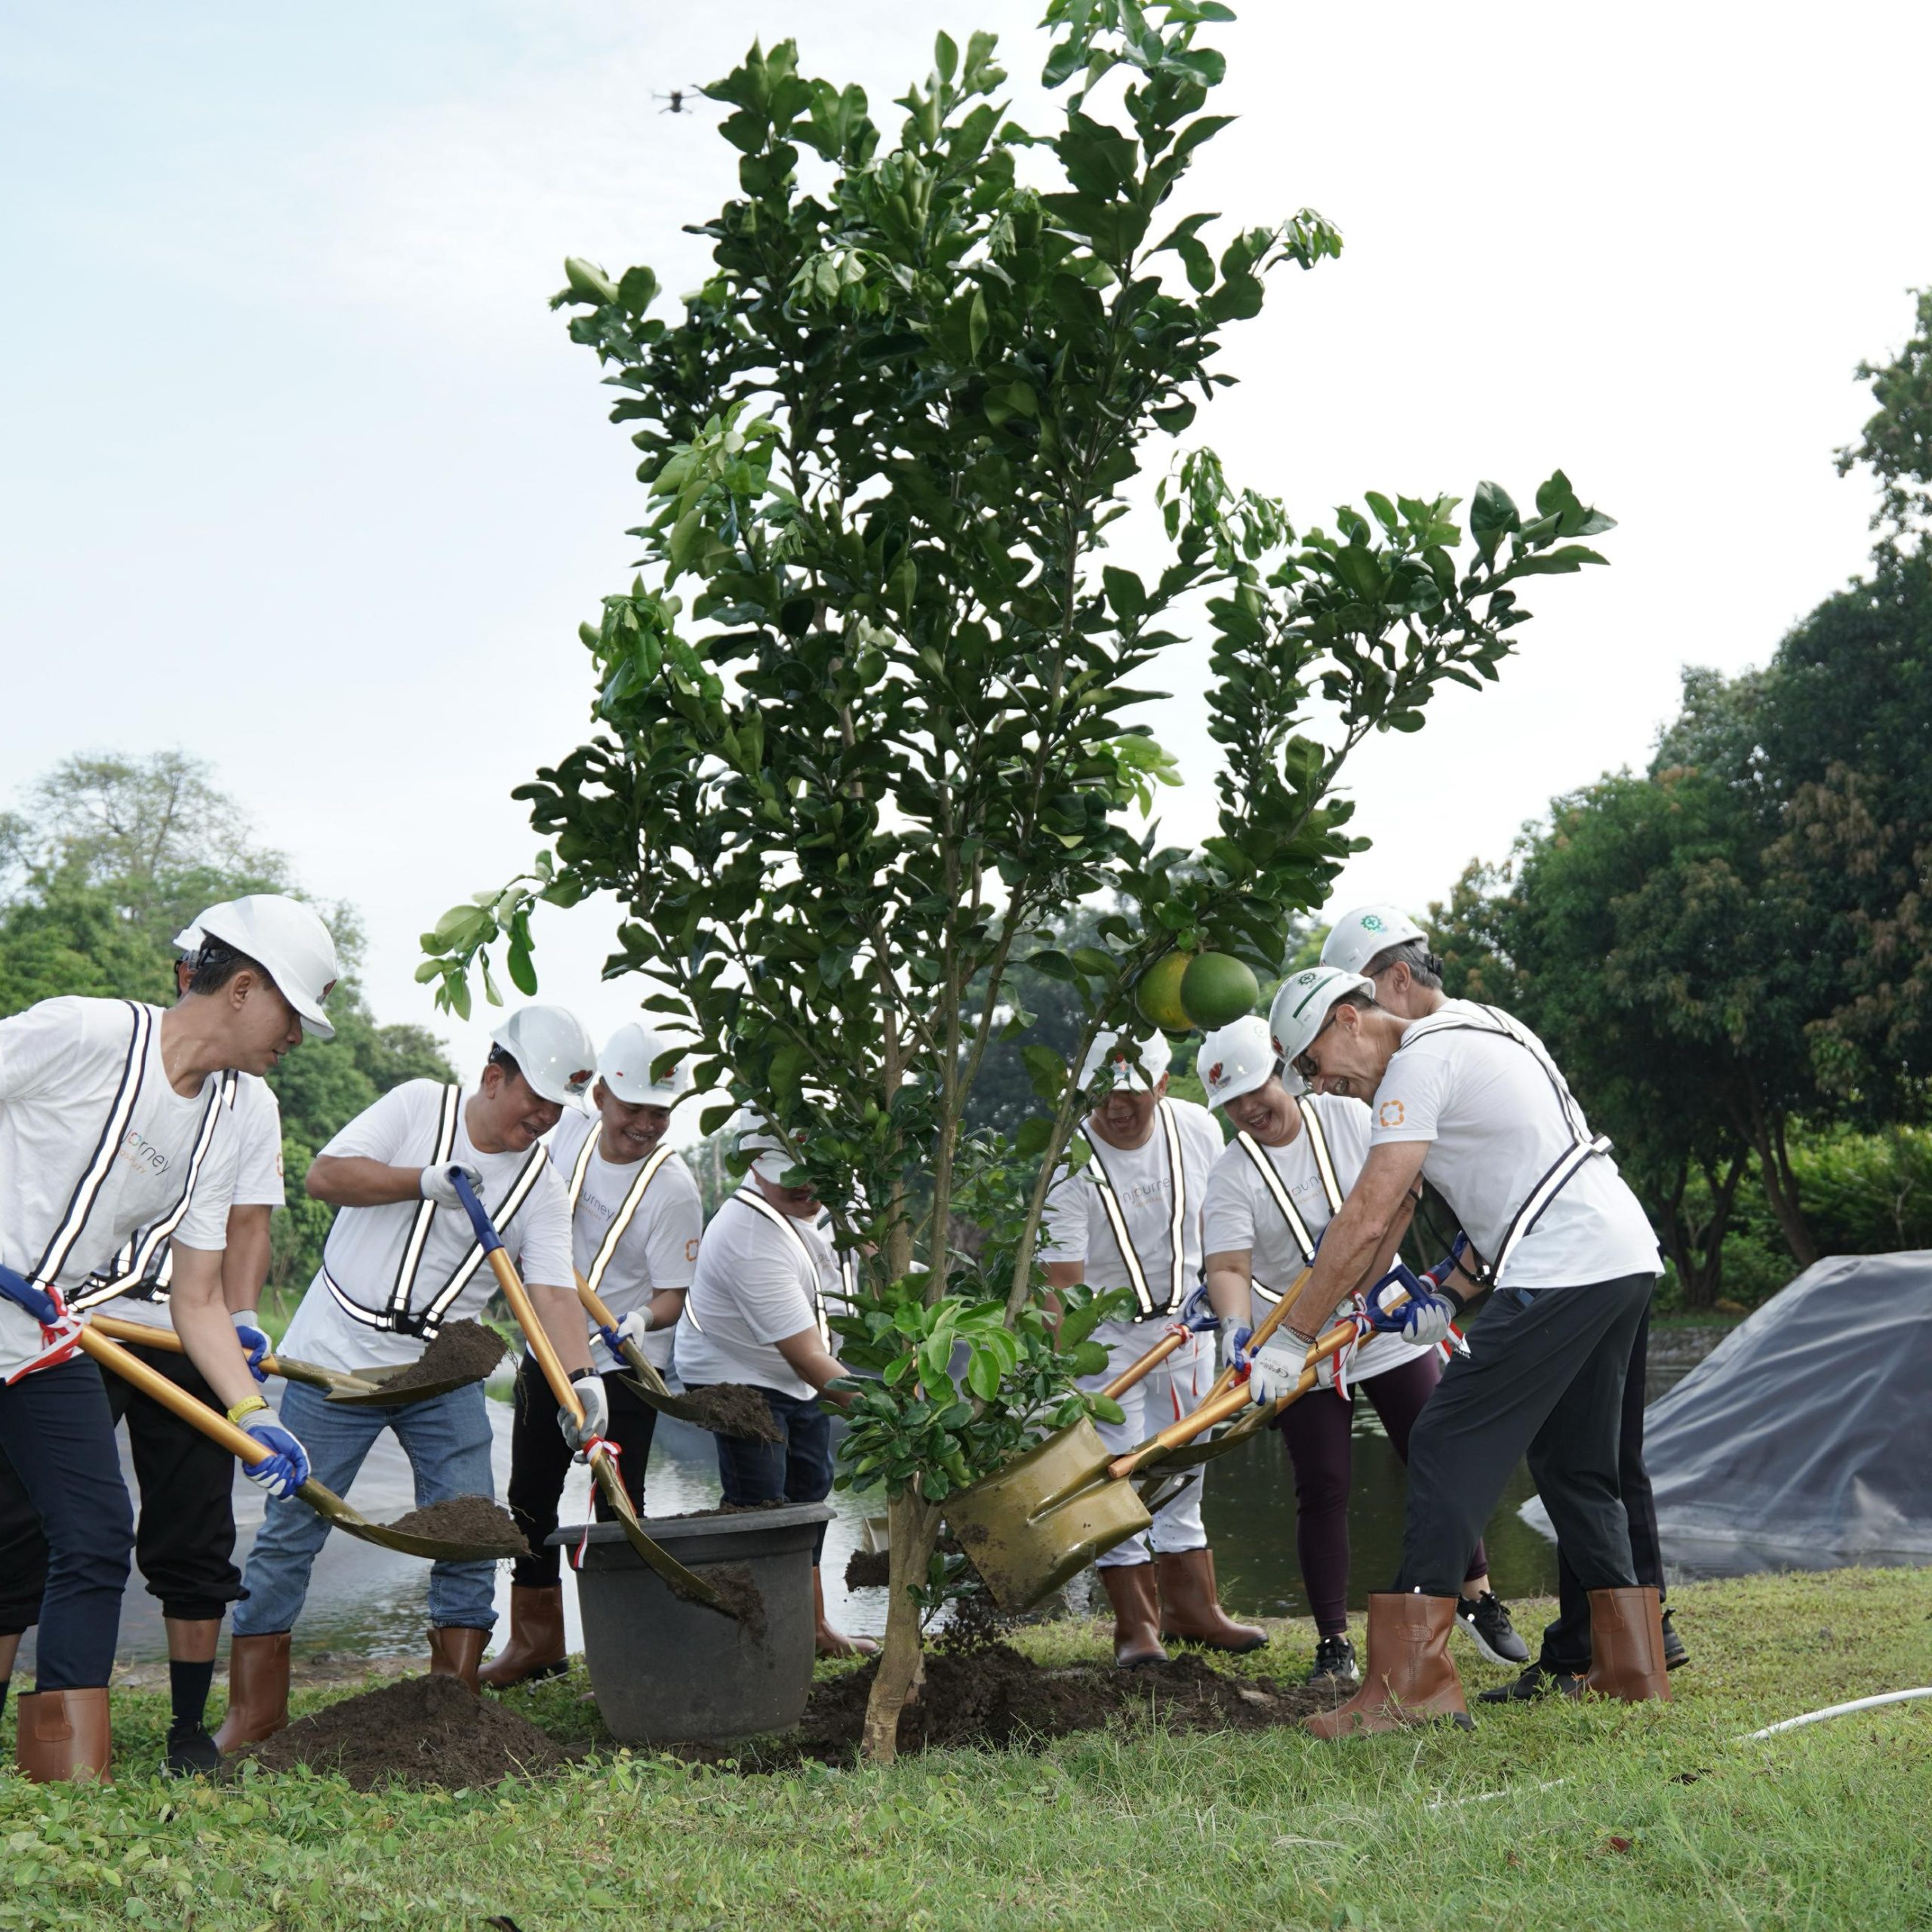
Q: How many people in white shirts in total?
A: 9